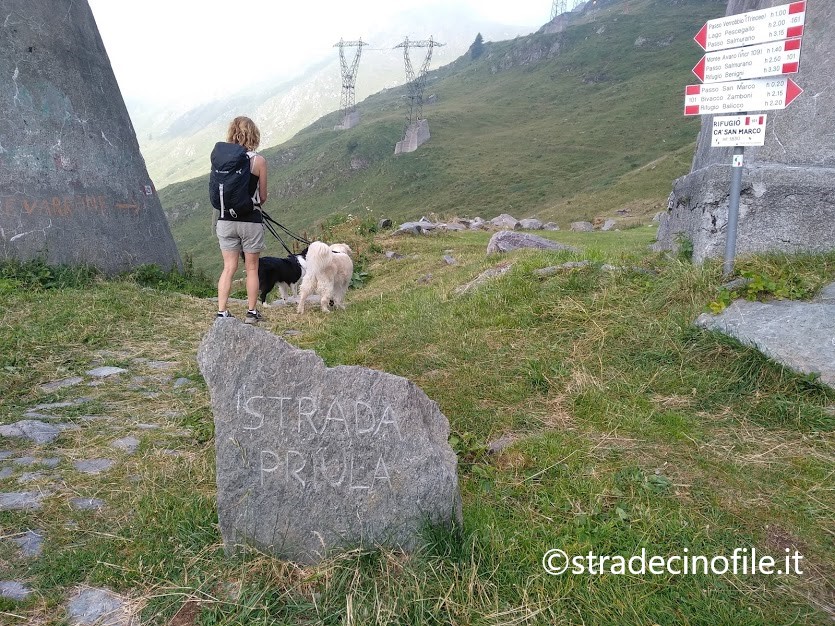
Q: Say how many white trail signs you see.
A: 4